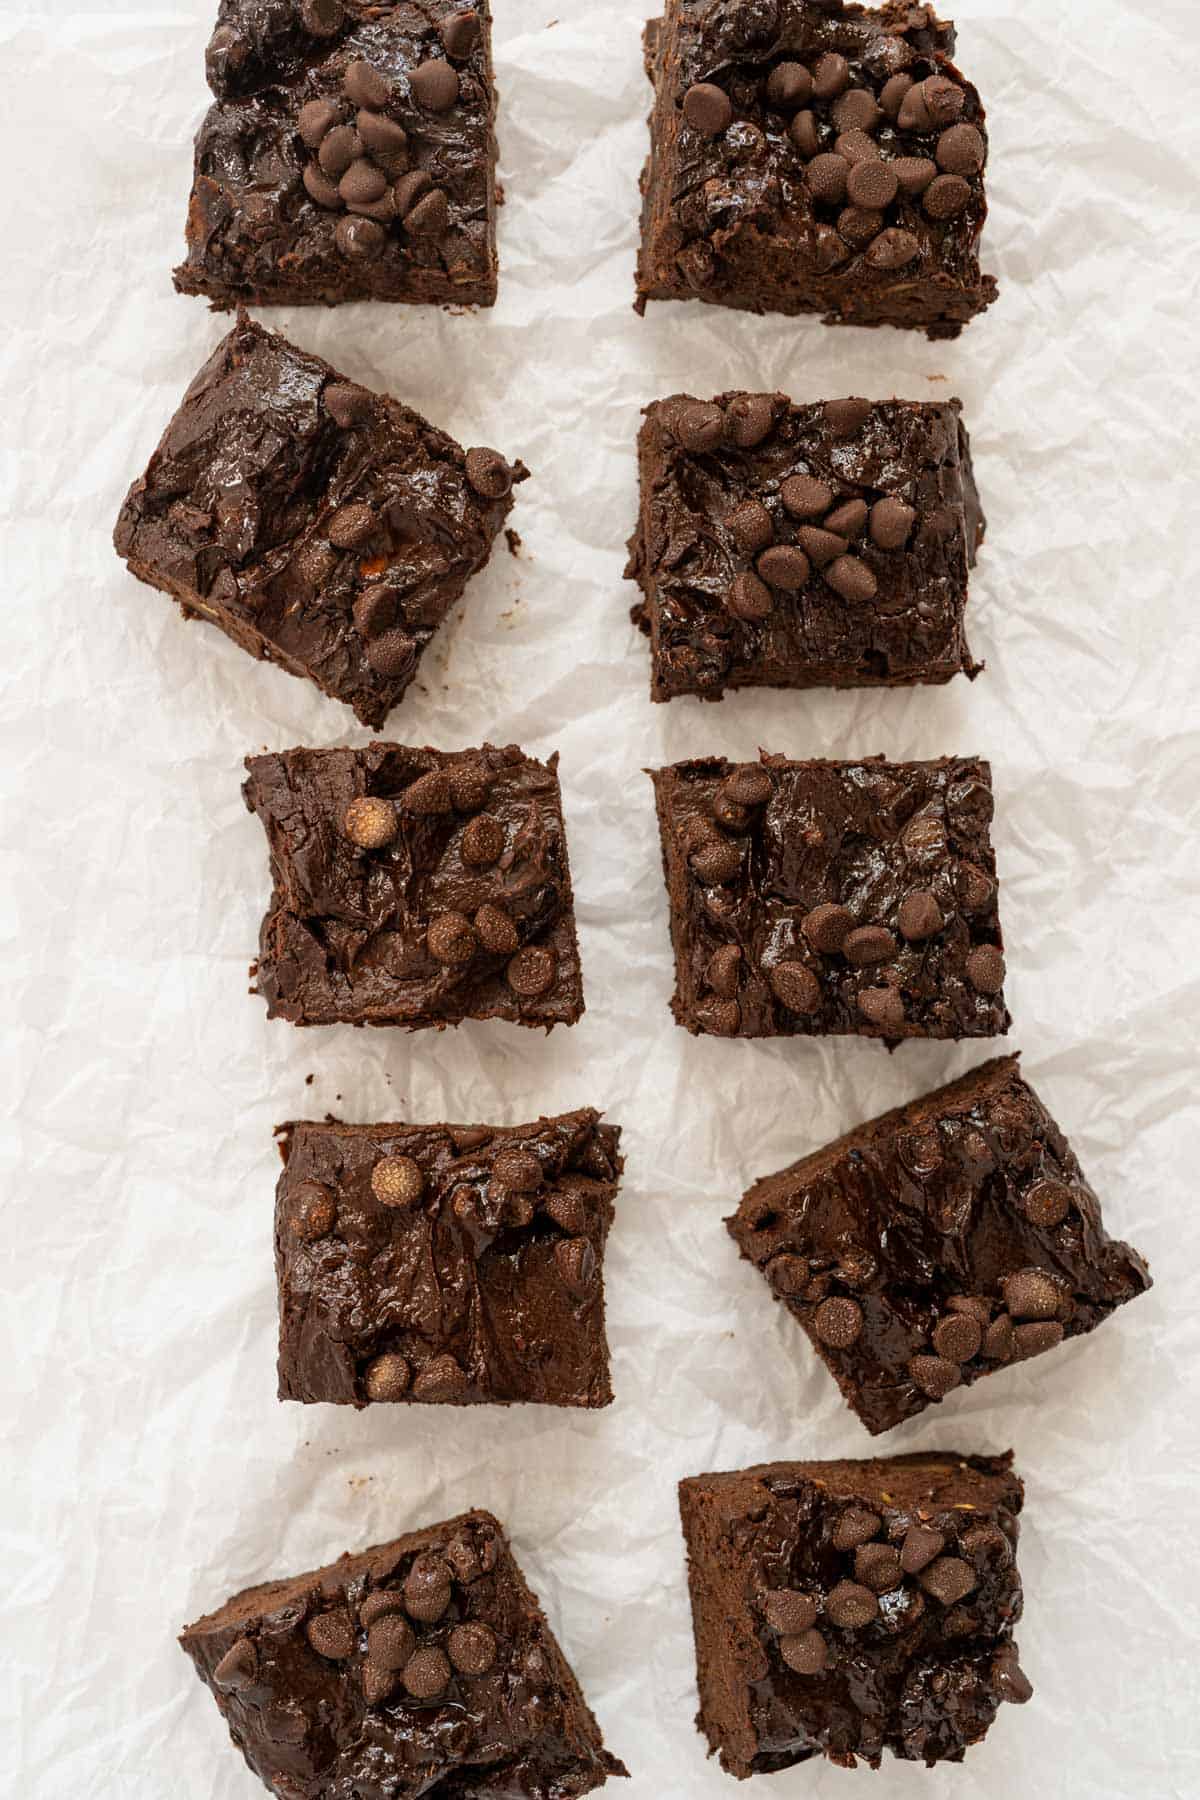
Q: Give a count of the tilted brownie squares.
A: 3